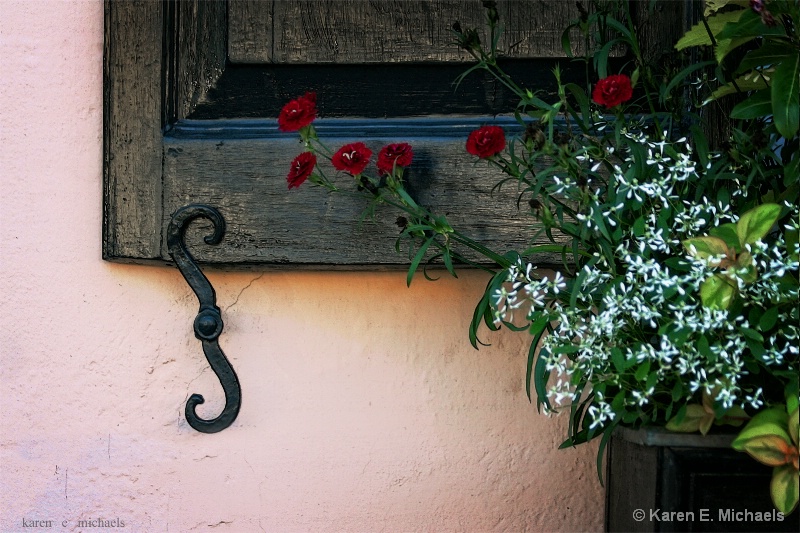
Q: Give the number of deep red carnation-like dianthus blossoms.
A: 6